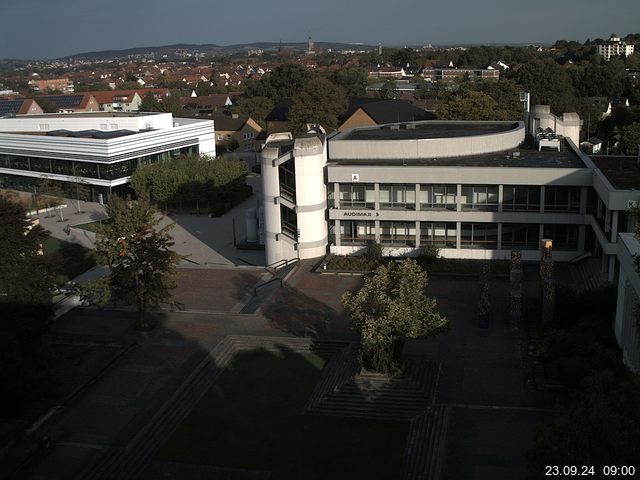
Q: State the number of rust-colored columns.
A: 3